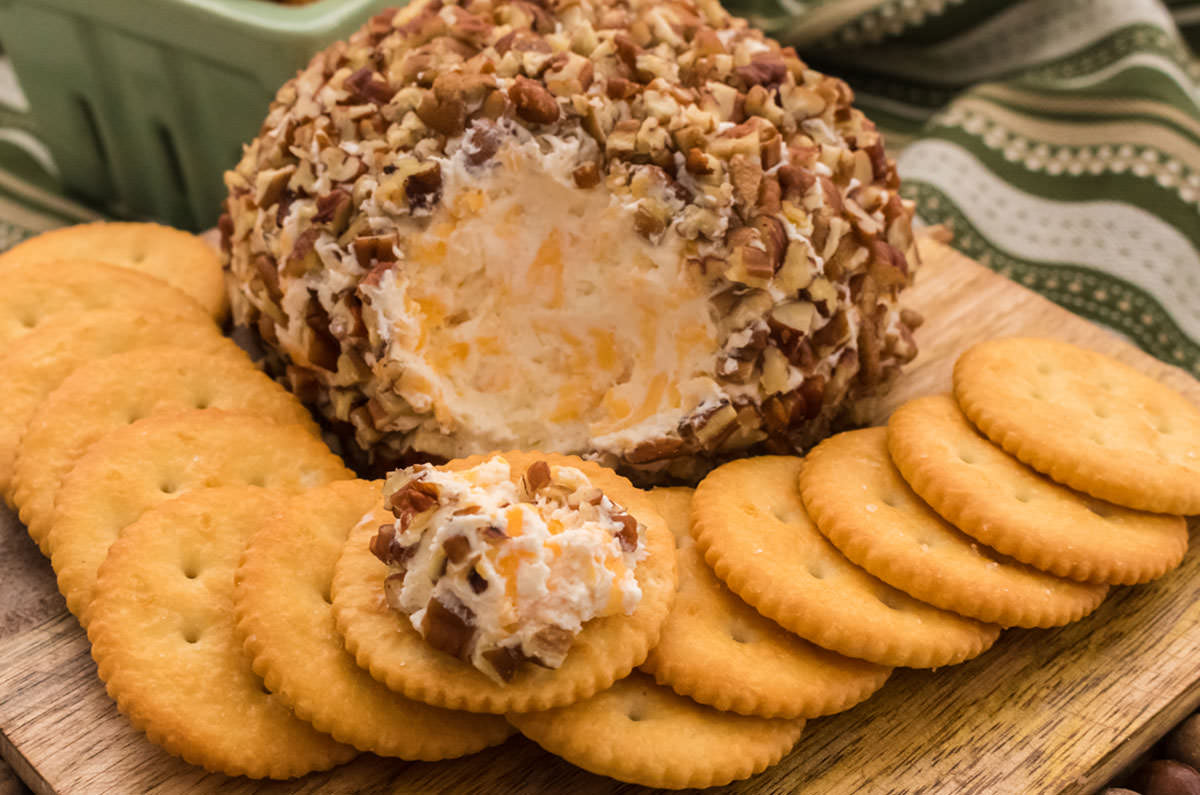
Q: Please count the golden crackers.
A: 14